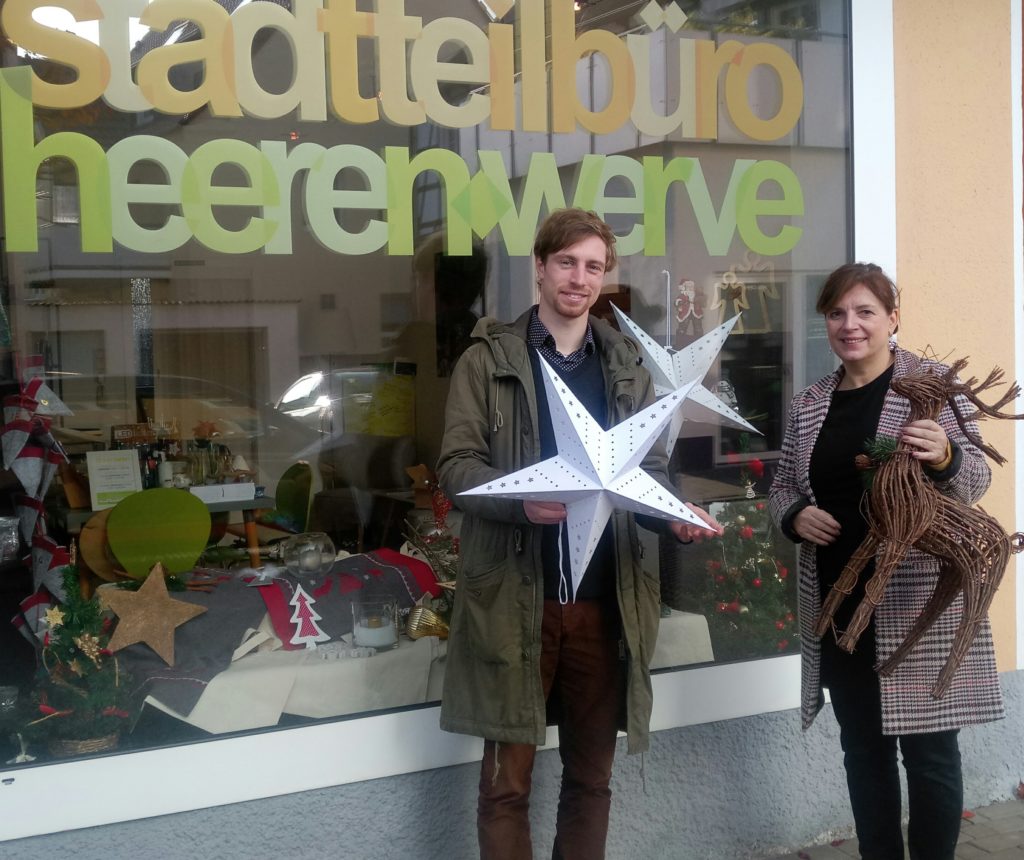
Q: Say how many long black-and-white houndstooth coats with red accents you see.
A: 1